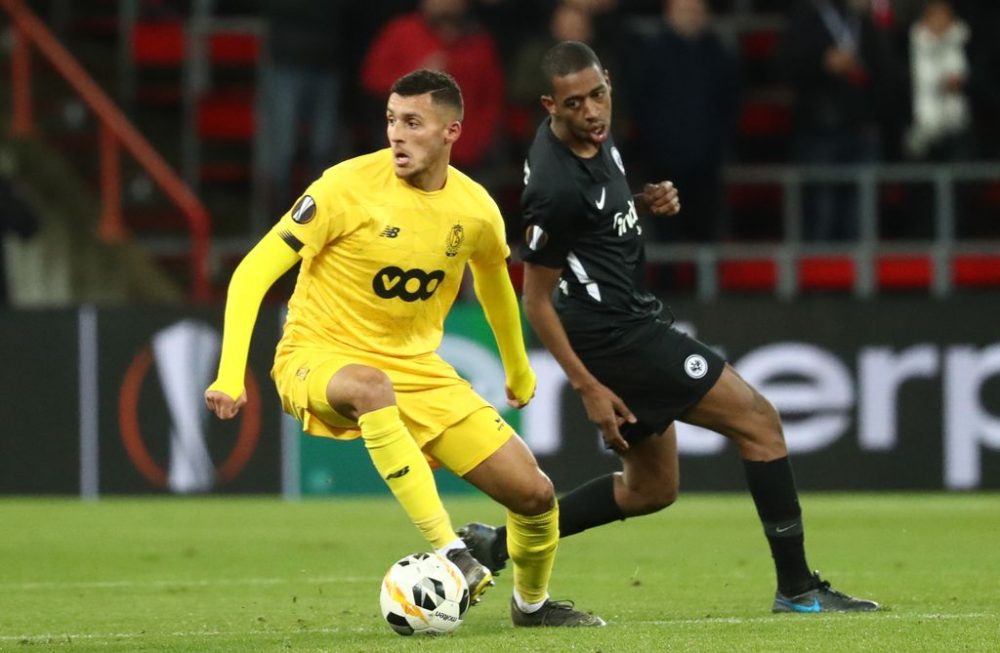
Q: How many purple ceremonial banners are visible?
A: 0